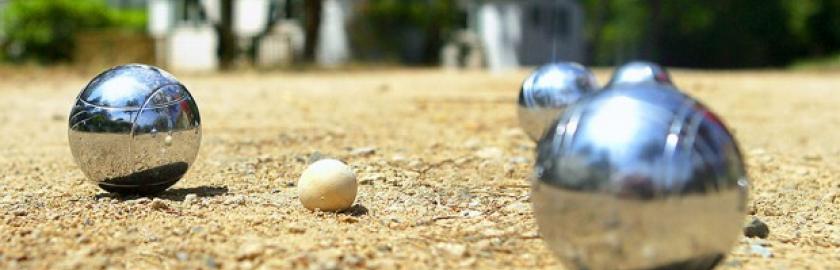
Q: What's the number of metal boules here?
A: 4